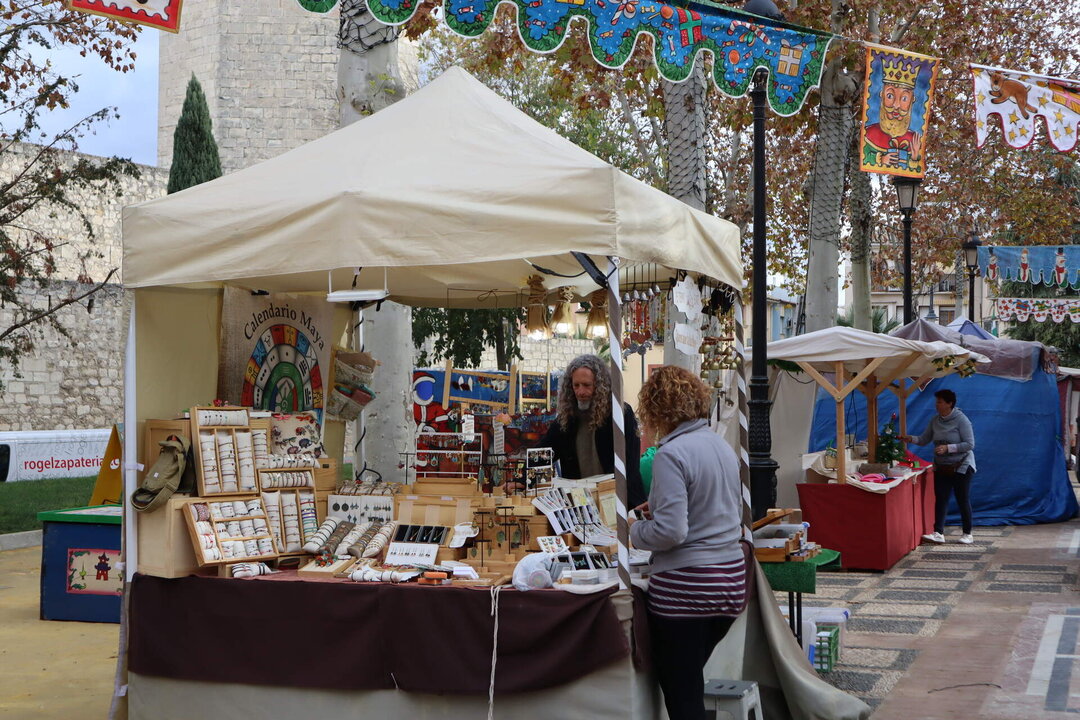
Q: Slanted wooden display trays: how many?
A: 3